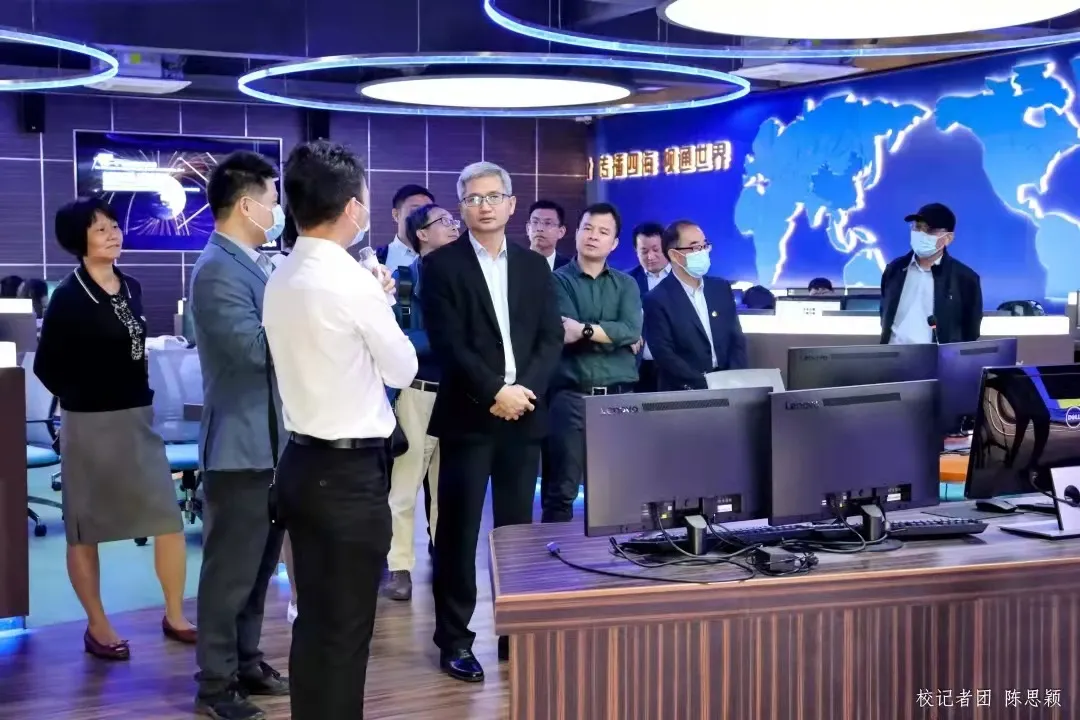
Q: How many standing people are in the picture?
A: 11